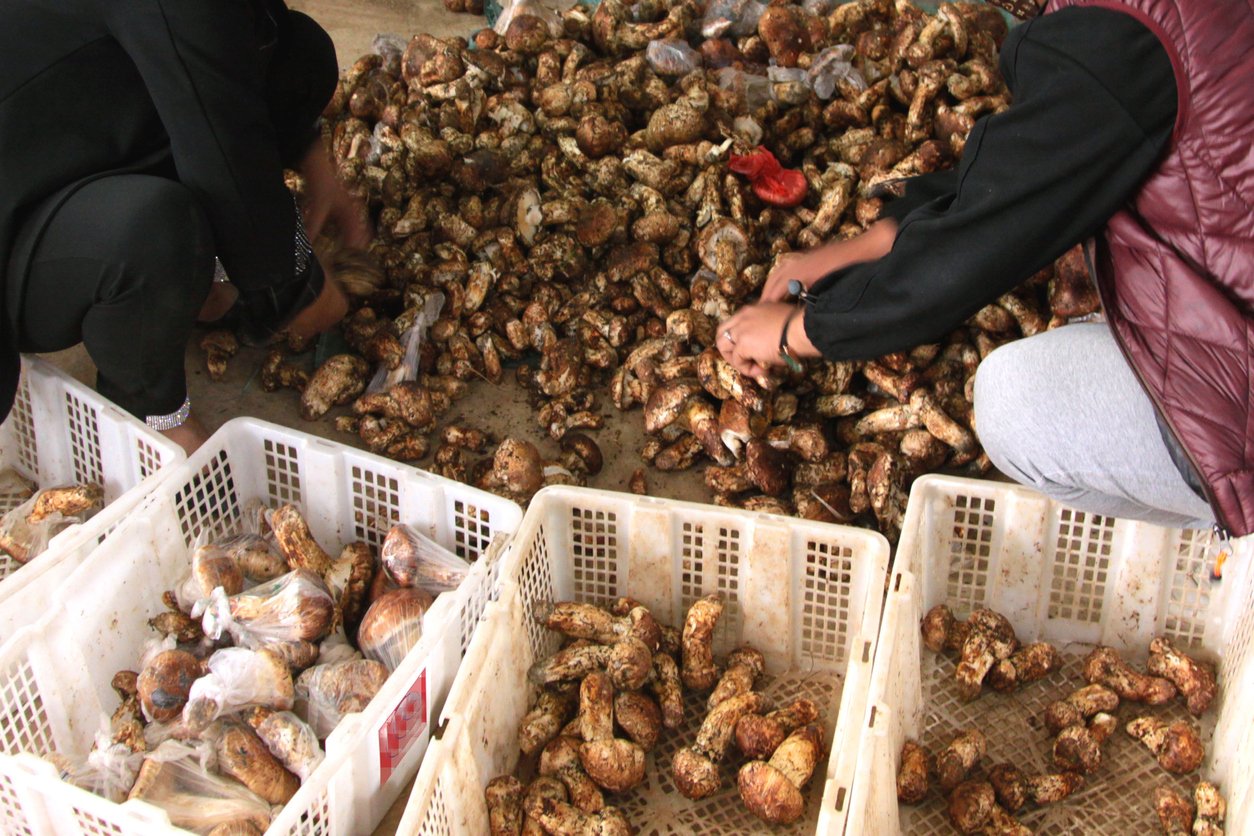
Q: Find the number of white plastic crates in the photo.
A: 4